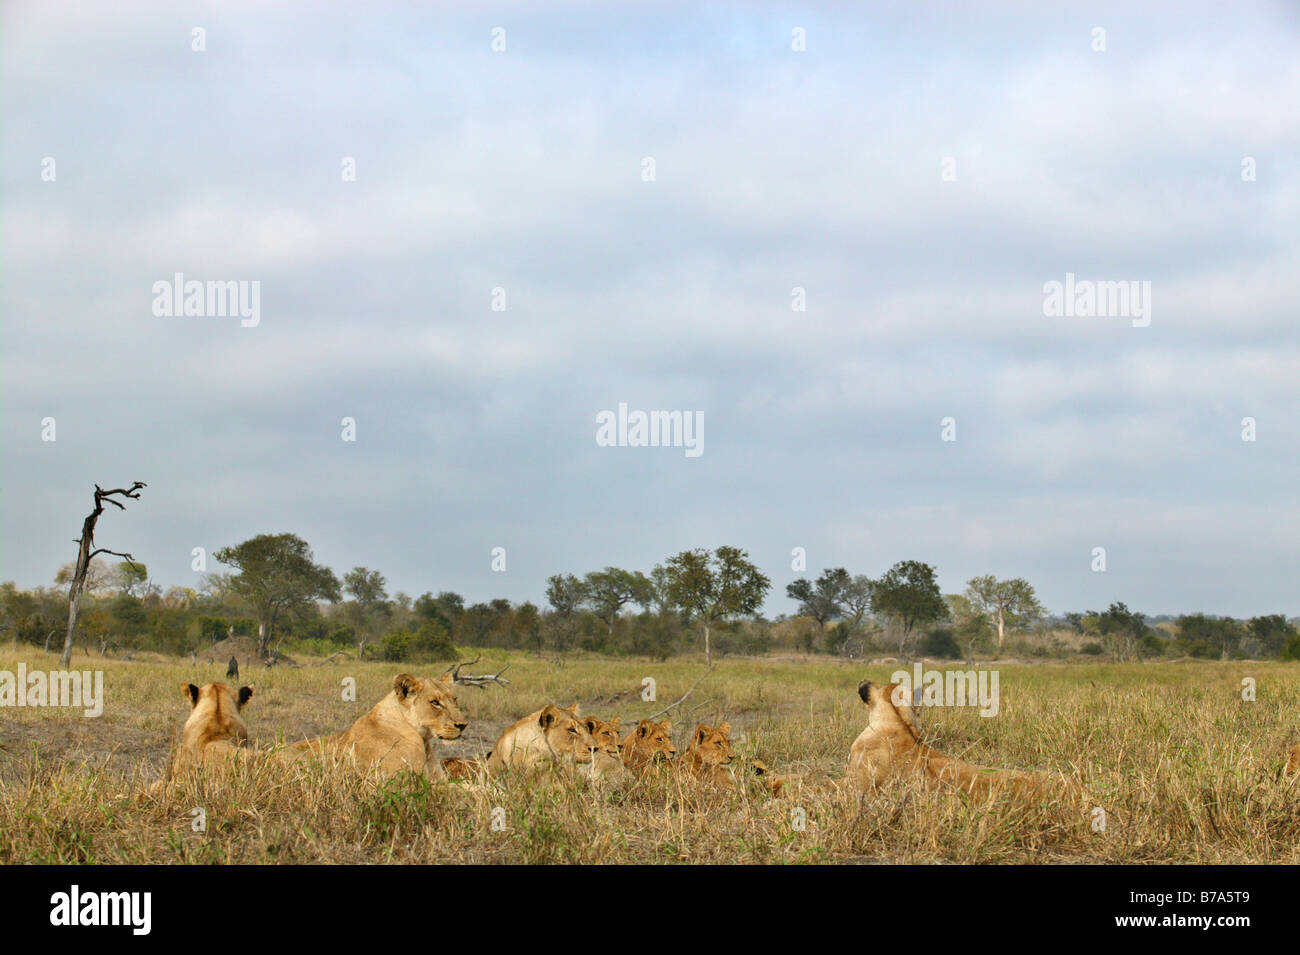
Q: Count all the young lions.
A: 3